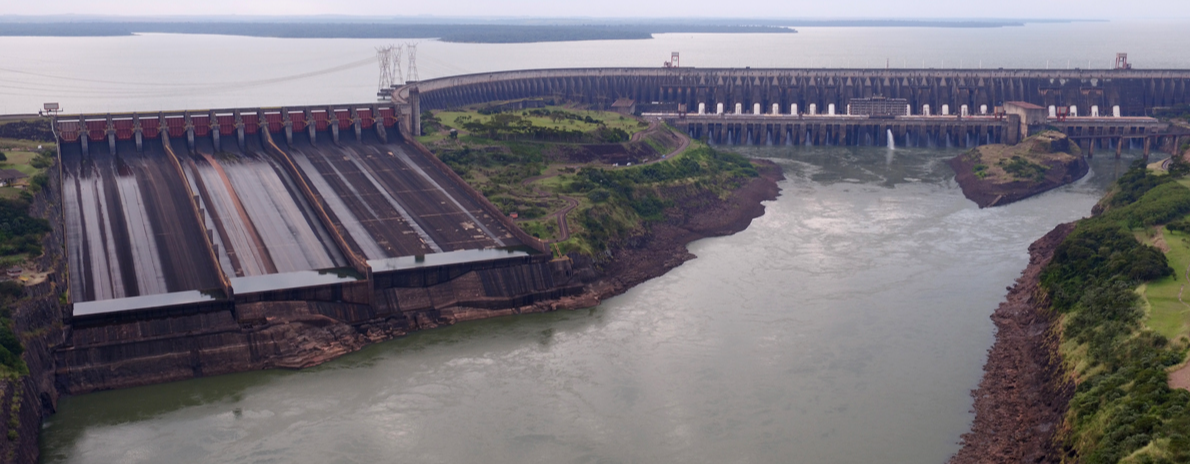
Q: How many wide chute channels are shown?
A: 3